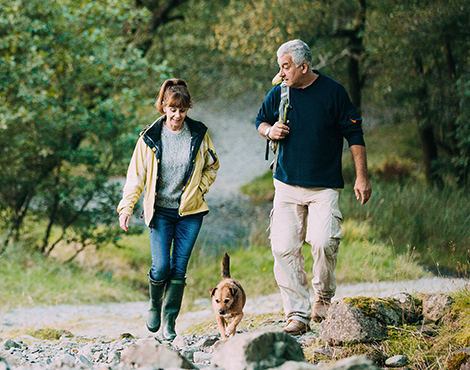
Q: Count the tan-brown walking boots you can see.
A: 2